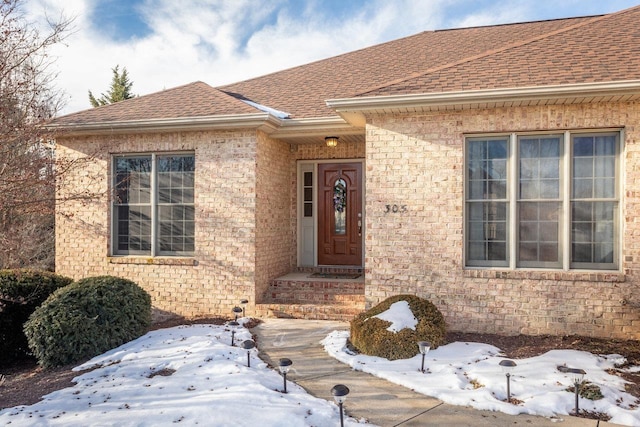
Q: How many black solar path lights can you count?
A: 9